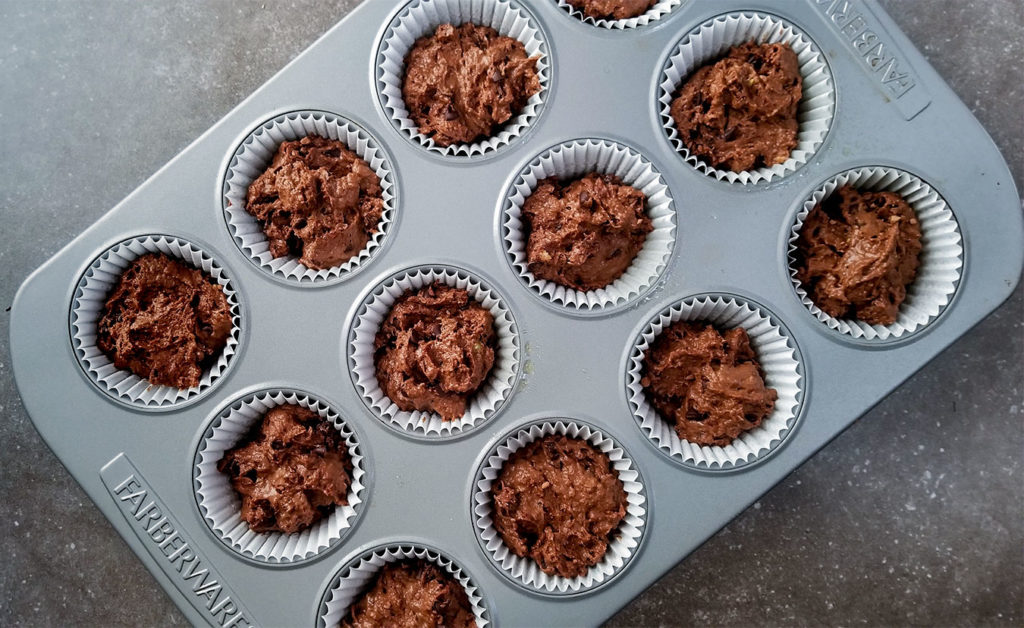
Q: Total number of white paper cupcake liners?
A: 12